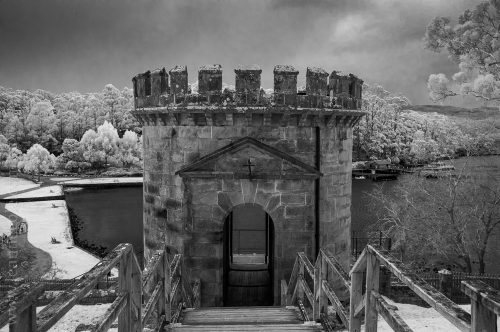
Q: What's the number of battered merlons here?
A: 9